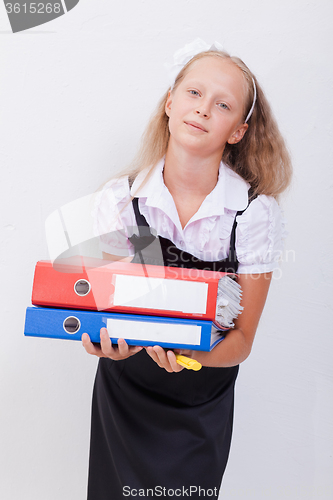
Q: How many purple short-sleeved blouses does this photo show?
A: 0